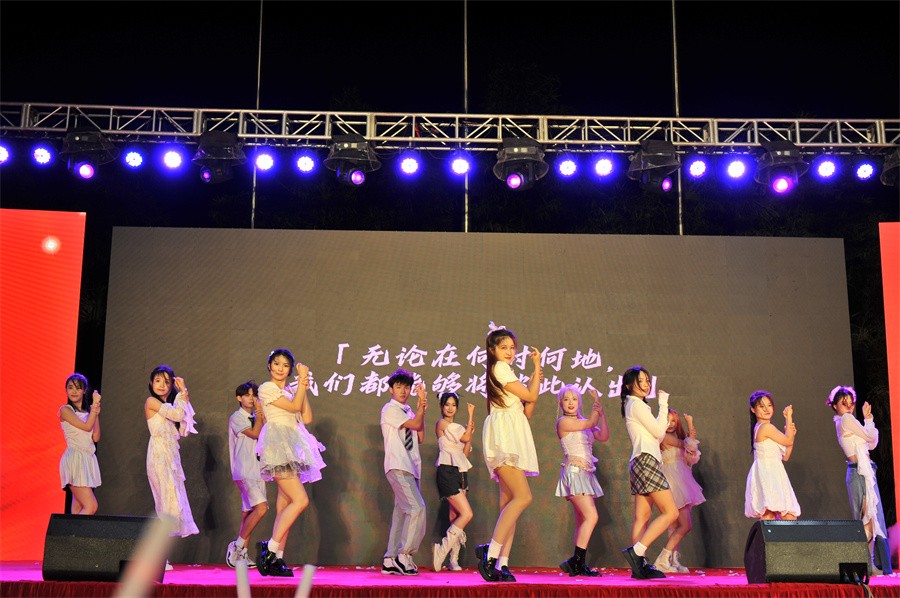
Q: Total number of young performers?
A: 12